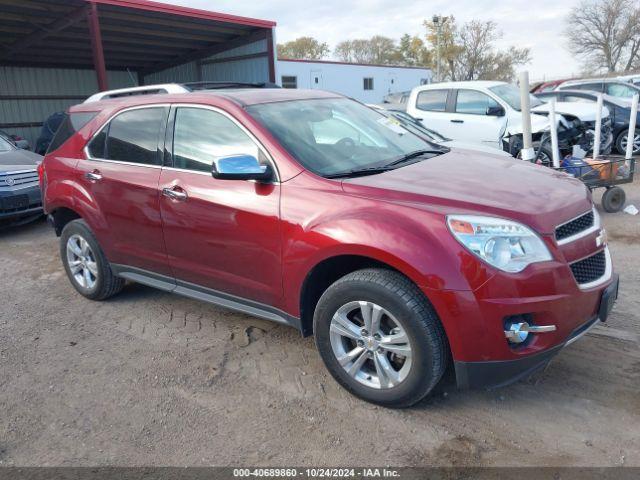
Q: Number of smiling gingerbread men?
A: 0